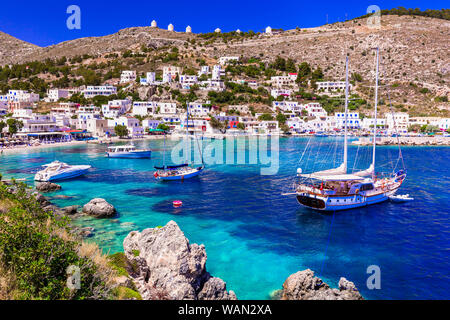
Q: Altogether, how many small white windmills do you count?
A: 6